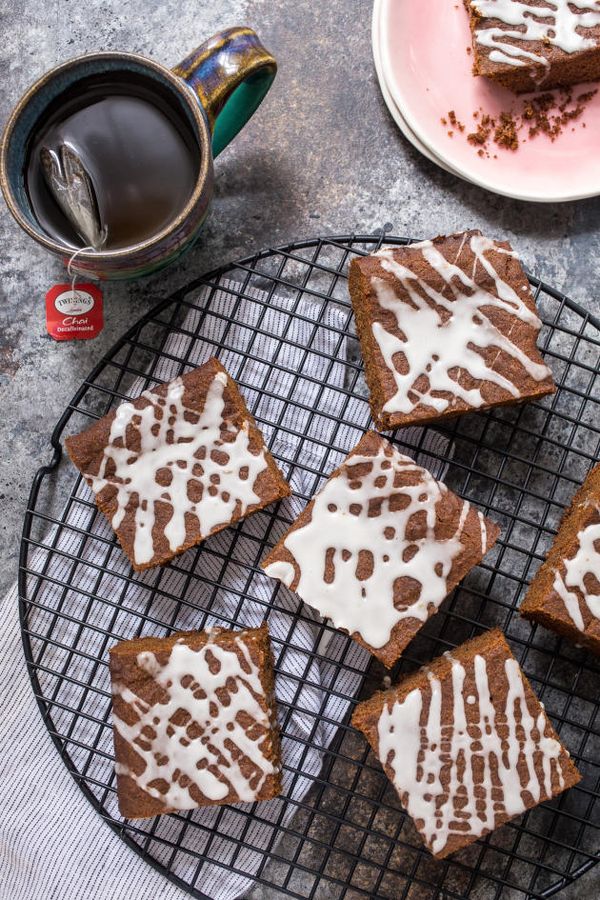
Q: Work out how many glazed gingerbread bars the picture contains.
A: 7